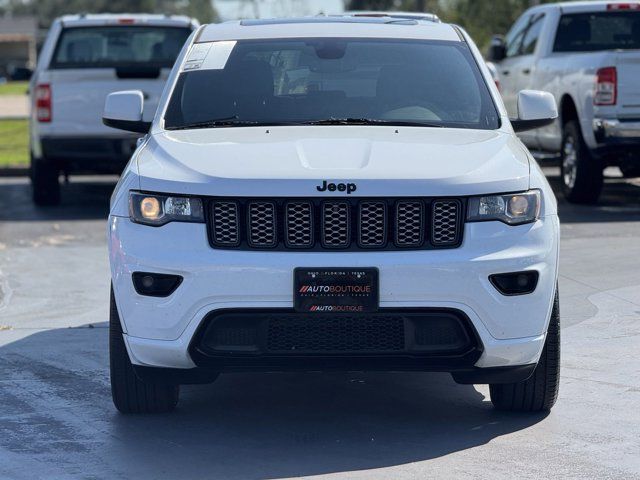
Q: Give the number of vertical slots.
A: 7